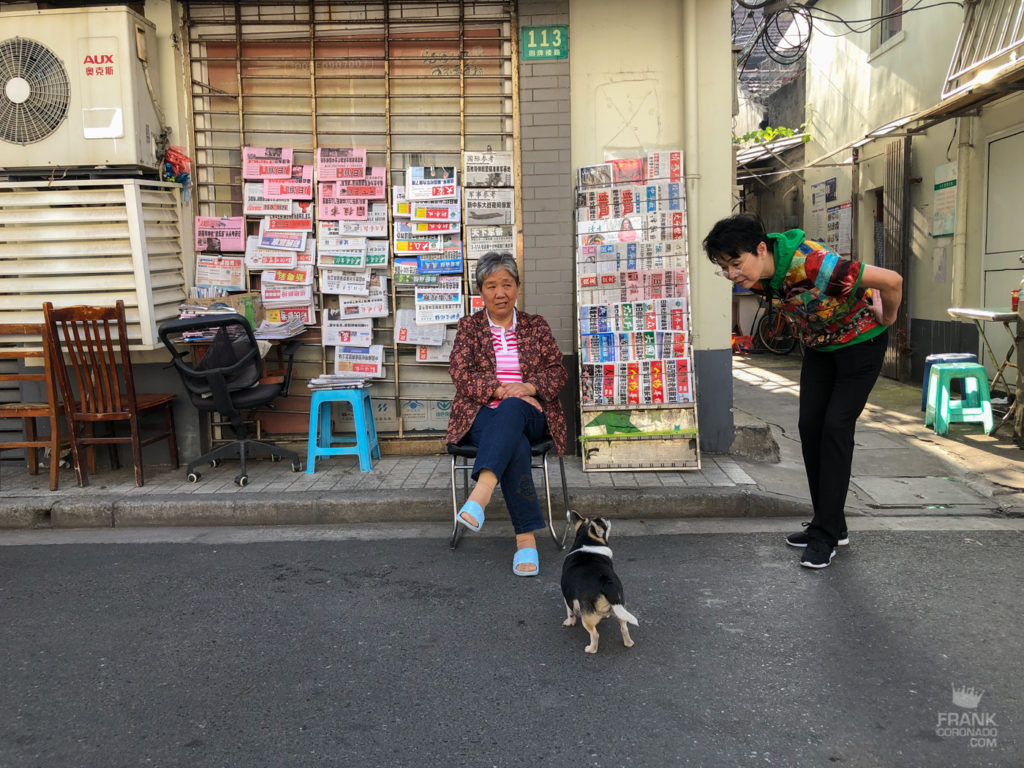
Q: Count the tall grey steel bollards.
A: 0